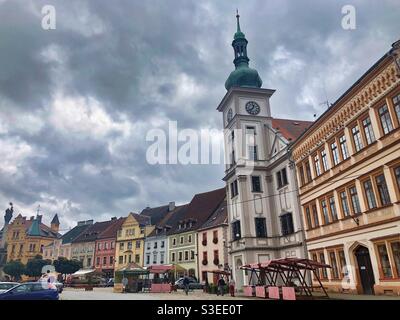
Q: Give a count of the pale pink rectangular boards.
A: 4